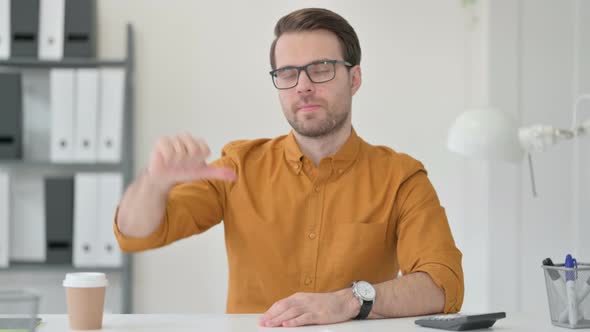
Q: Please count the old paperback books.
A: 0